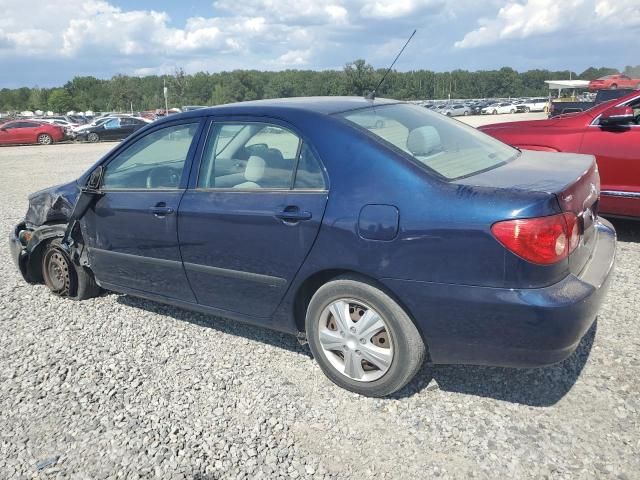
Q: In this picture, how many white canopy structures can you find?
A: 1